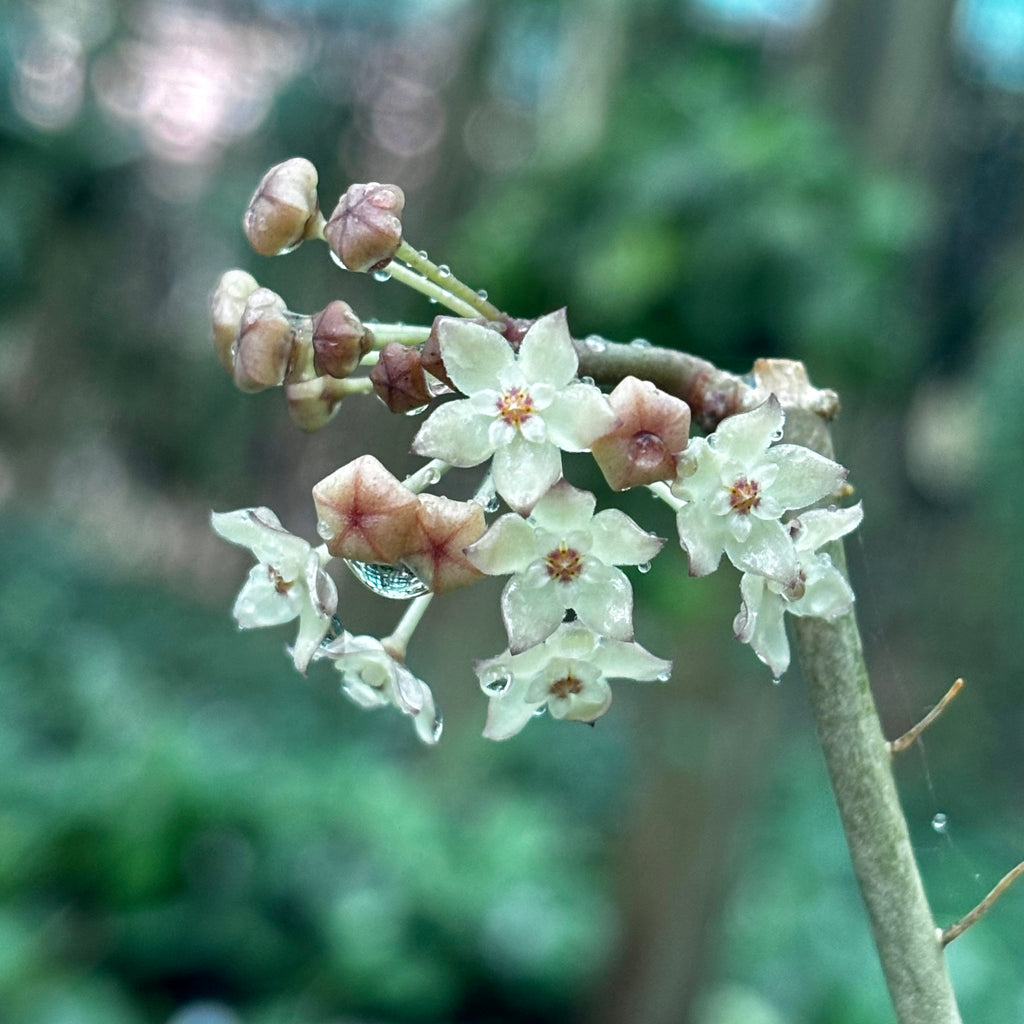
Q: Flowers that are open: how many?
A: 7